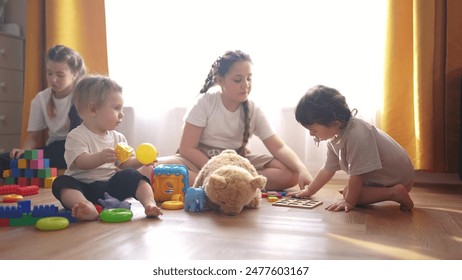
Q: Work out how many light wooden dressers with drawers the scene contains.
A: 1